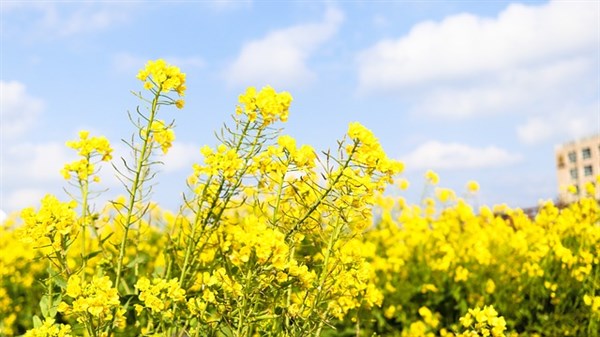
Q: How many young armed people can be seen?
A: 0